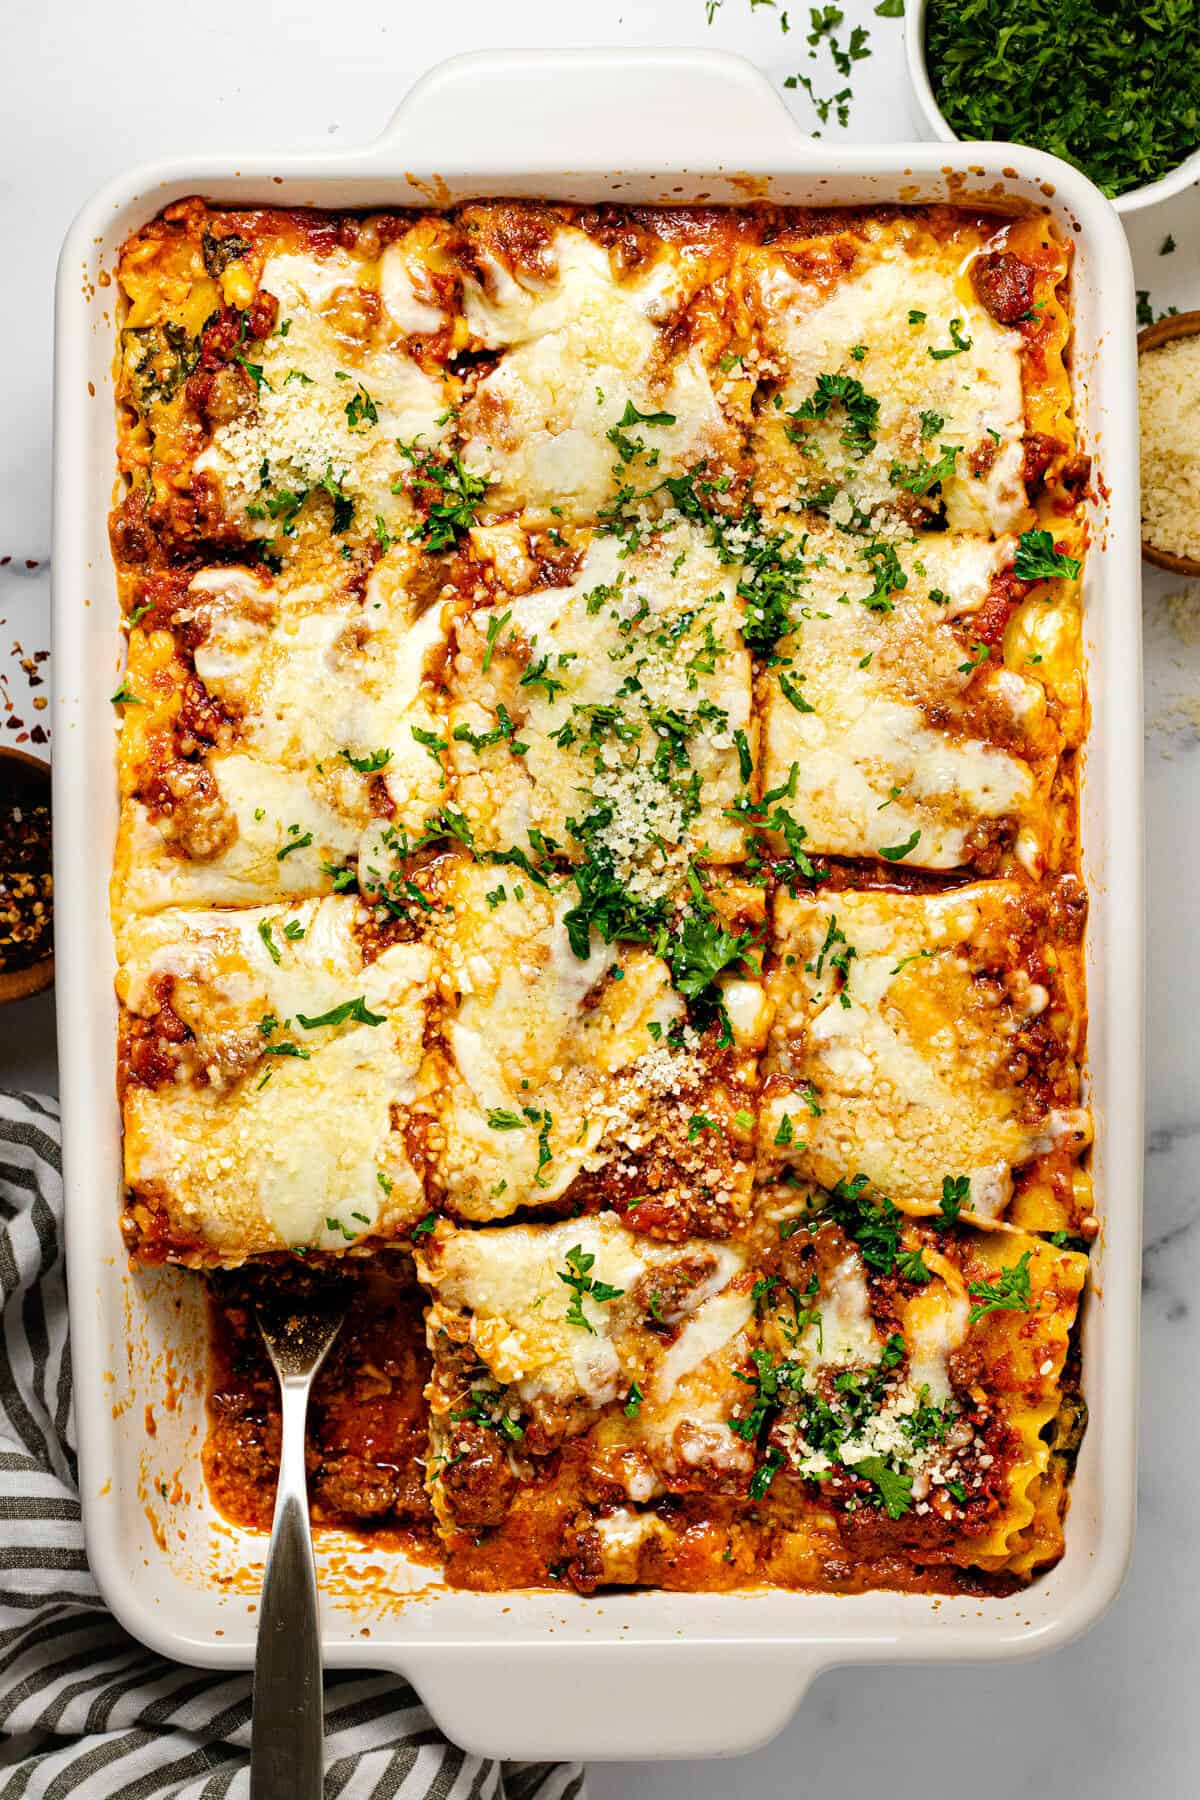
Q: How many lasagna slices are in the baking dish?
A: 11